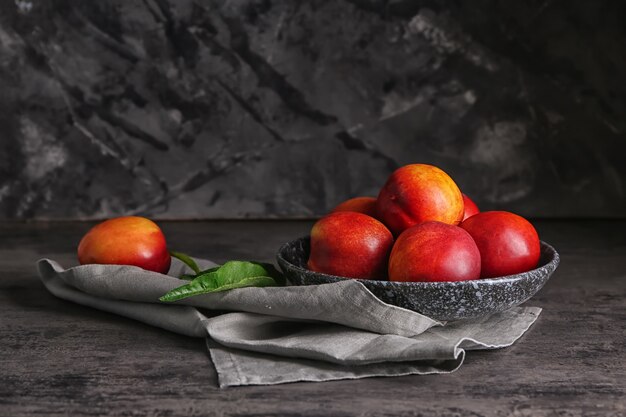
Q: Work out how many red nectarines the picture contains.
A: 7